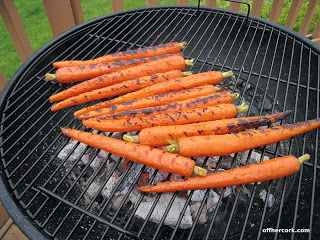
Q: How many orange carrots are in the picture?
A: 12